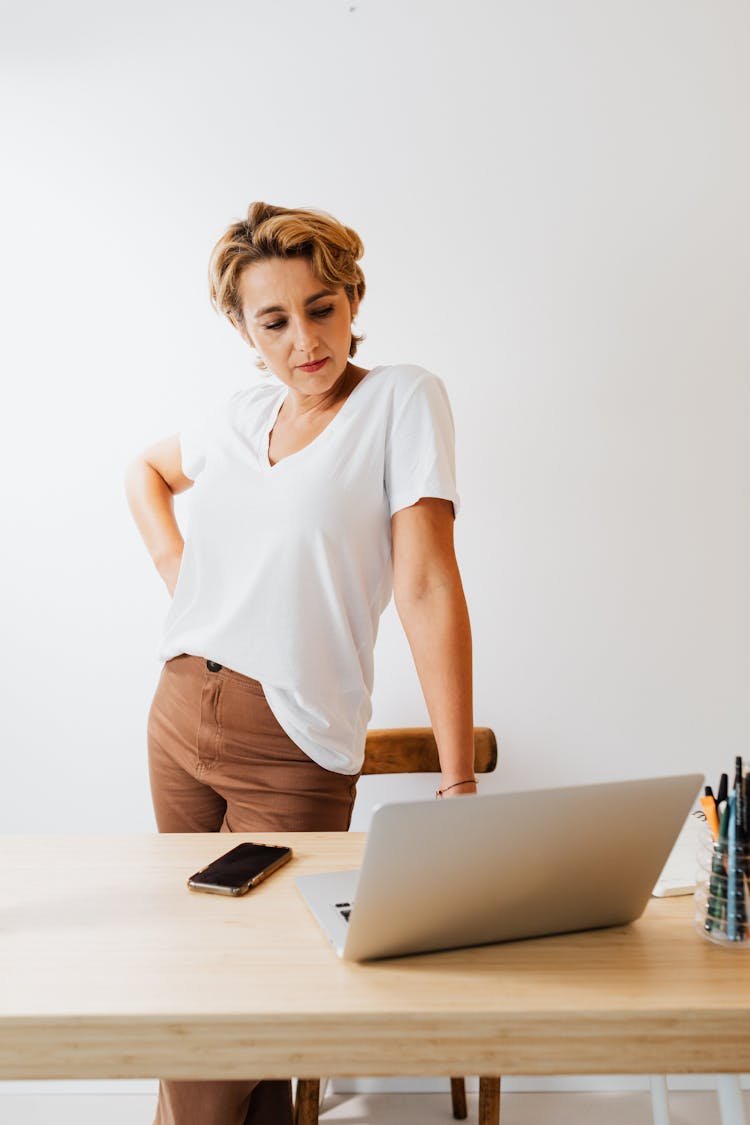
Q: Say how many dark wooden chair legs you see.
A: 3